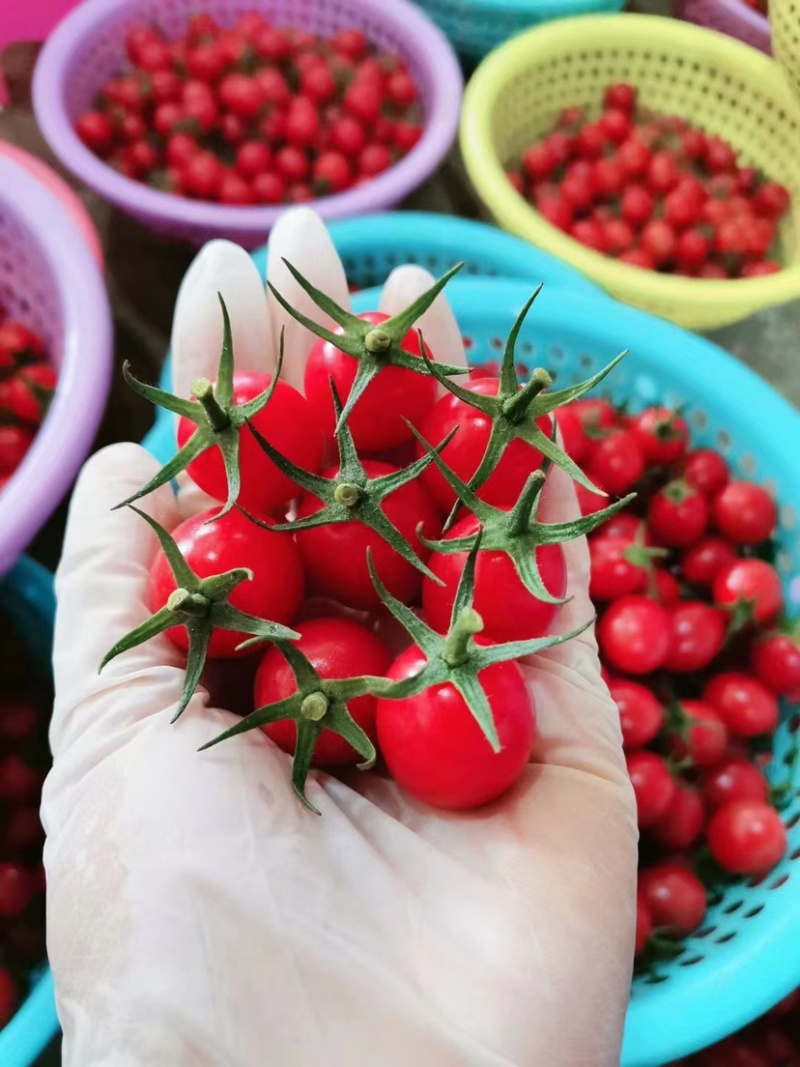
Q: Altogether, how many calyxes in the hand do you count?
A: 8